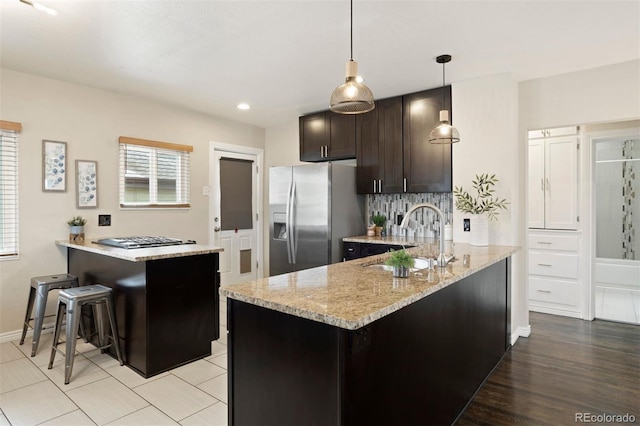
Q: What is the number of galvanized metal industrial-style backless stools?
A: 2